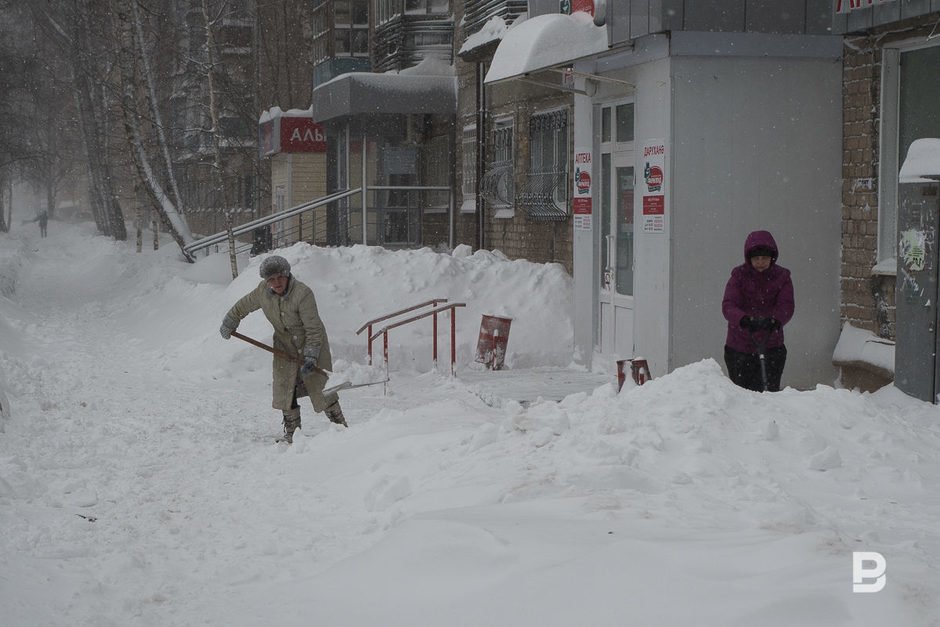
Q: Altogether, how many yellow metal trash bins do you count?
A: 0